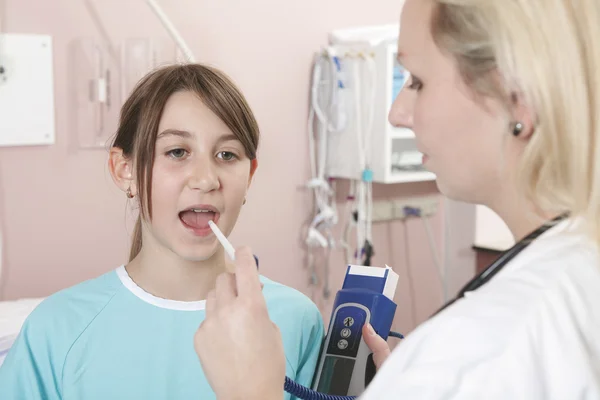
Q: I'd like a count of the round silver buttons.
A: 3